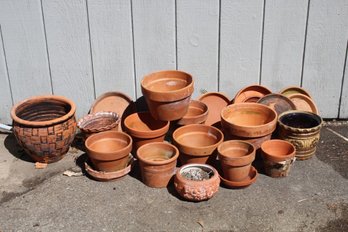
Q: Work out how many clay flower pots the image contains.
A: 13